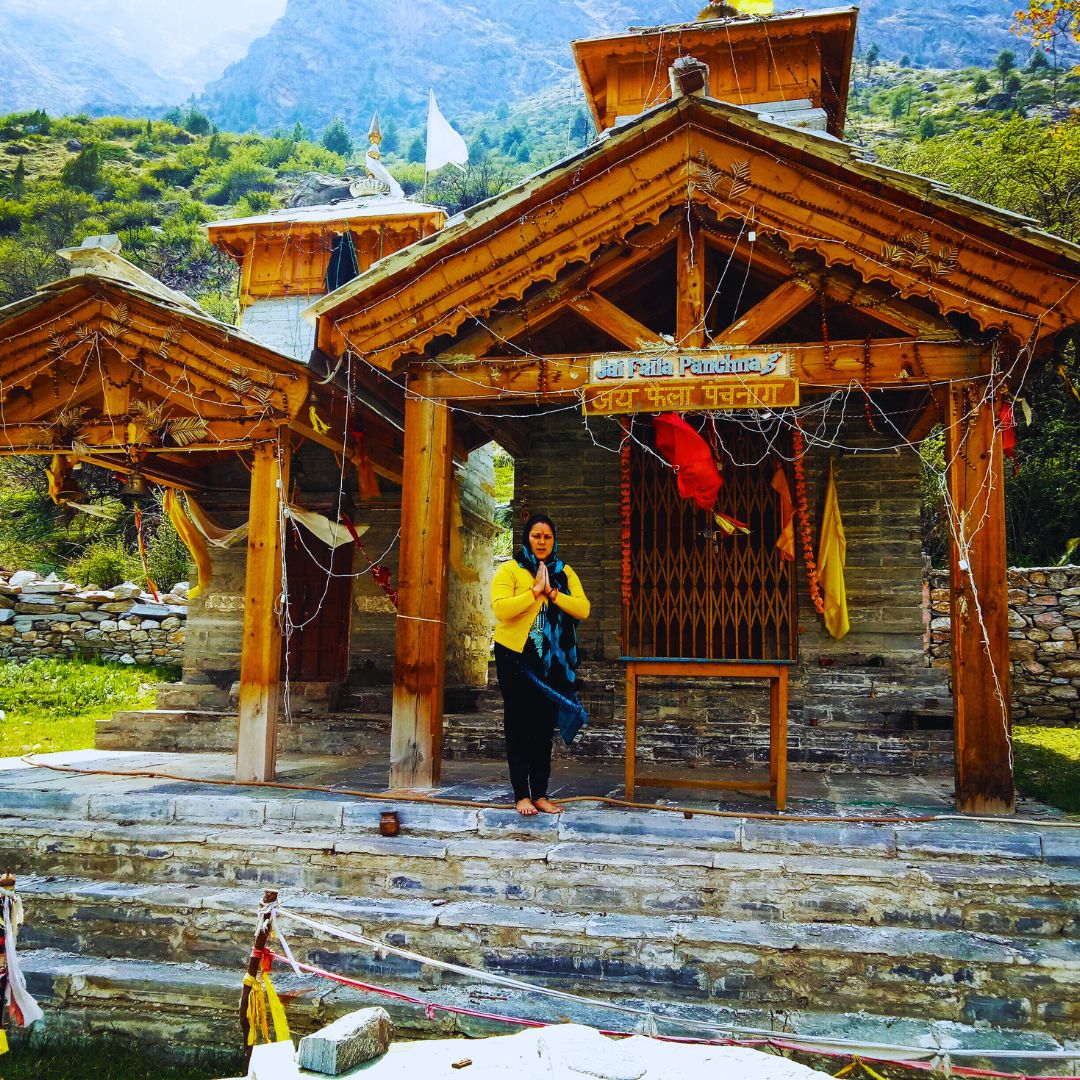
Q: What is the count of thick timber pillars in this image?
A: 3